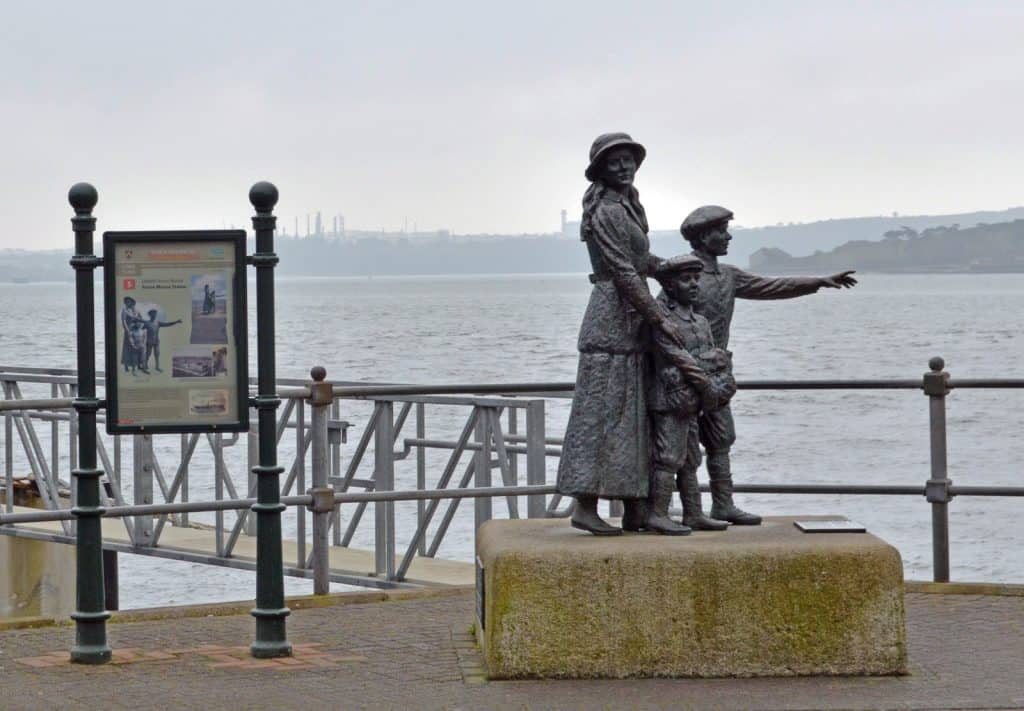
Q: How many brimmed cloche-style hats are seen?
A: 1